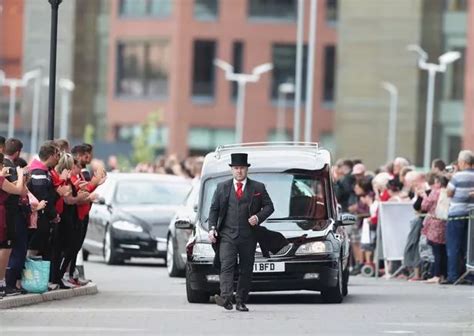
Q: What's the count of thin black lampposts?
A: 1